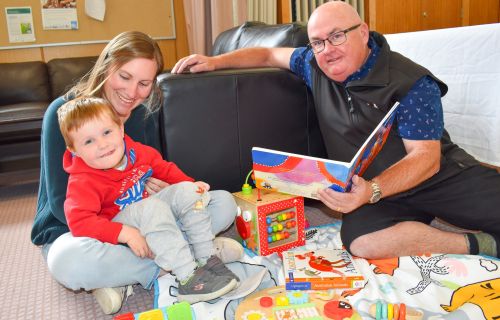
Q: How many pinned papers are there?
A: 3